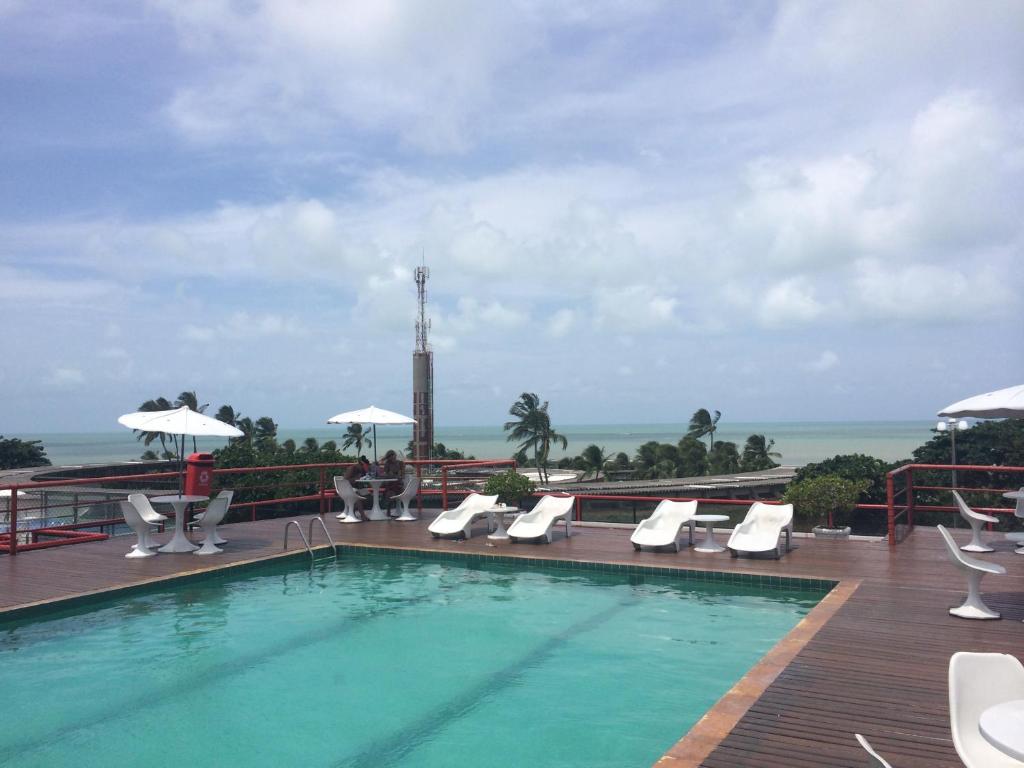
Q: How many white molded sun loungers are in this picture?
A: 4